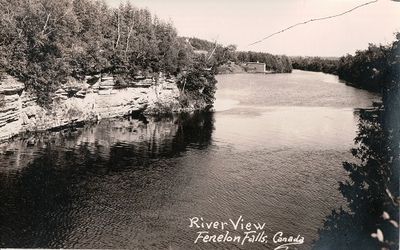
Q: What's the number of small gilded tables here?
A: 0